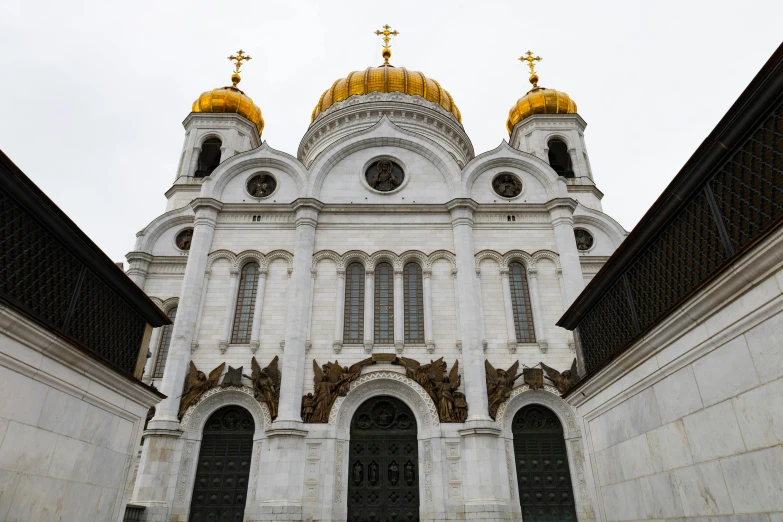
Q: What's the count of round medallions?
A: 5